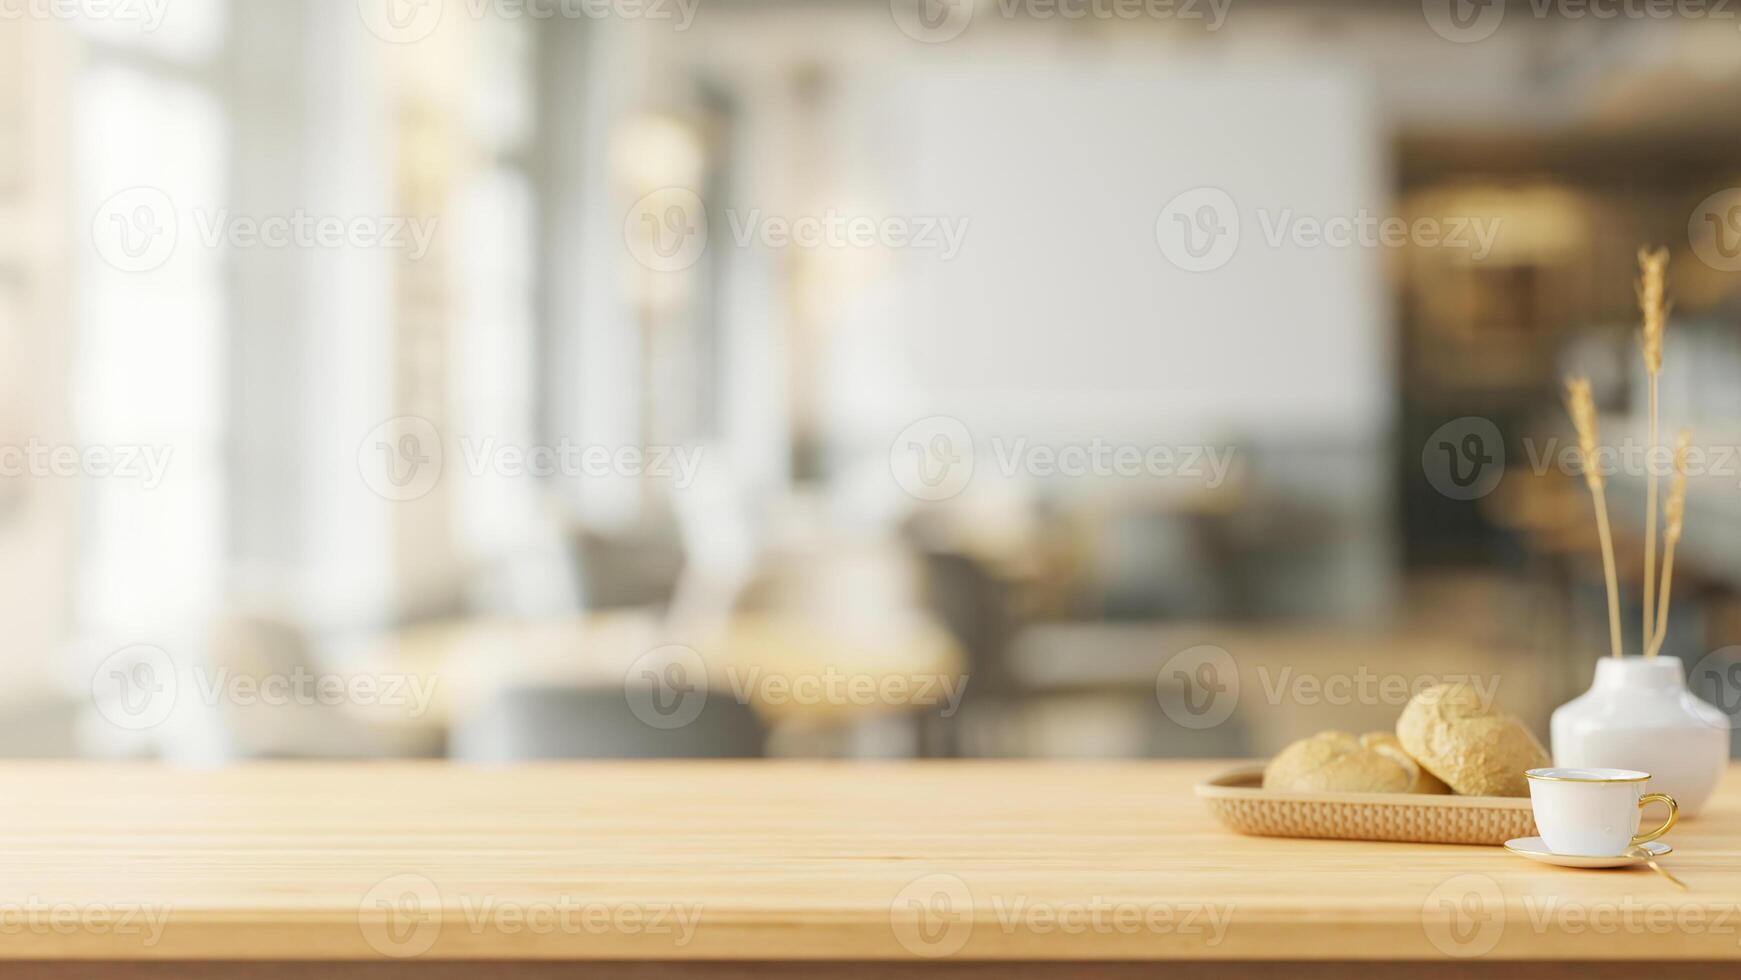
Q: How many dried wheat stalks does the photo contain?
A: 3